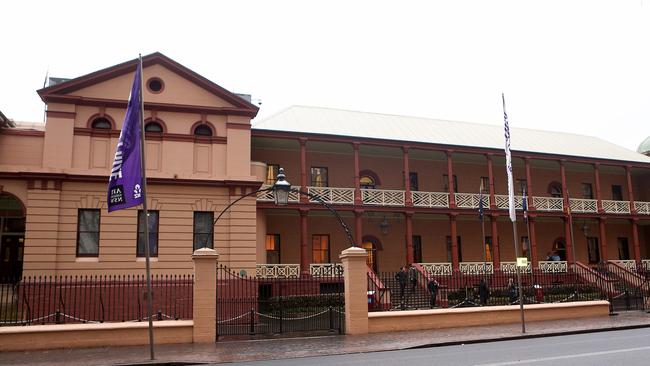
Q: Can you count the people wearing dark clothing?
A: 5